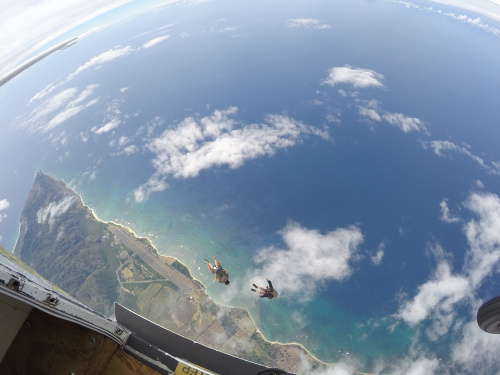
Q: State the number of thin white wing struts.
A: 1